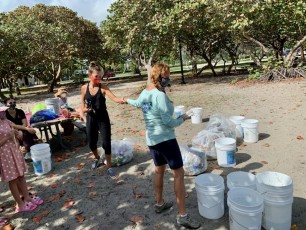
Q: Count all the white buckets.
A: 11